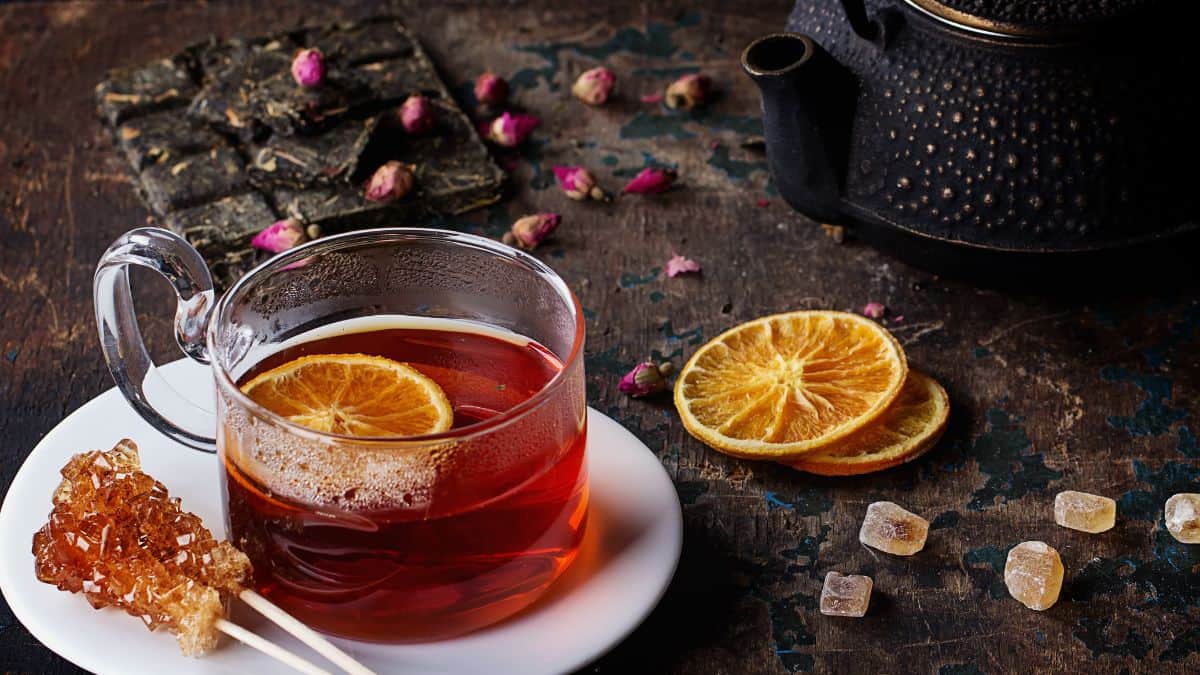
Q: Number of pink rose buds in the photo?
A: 12